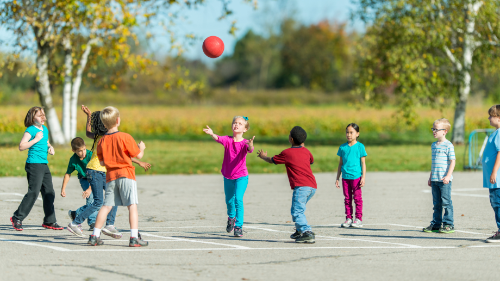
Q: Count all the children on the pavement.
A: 9